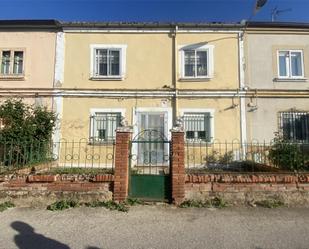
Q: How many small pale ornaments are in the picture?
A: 2